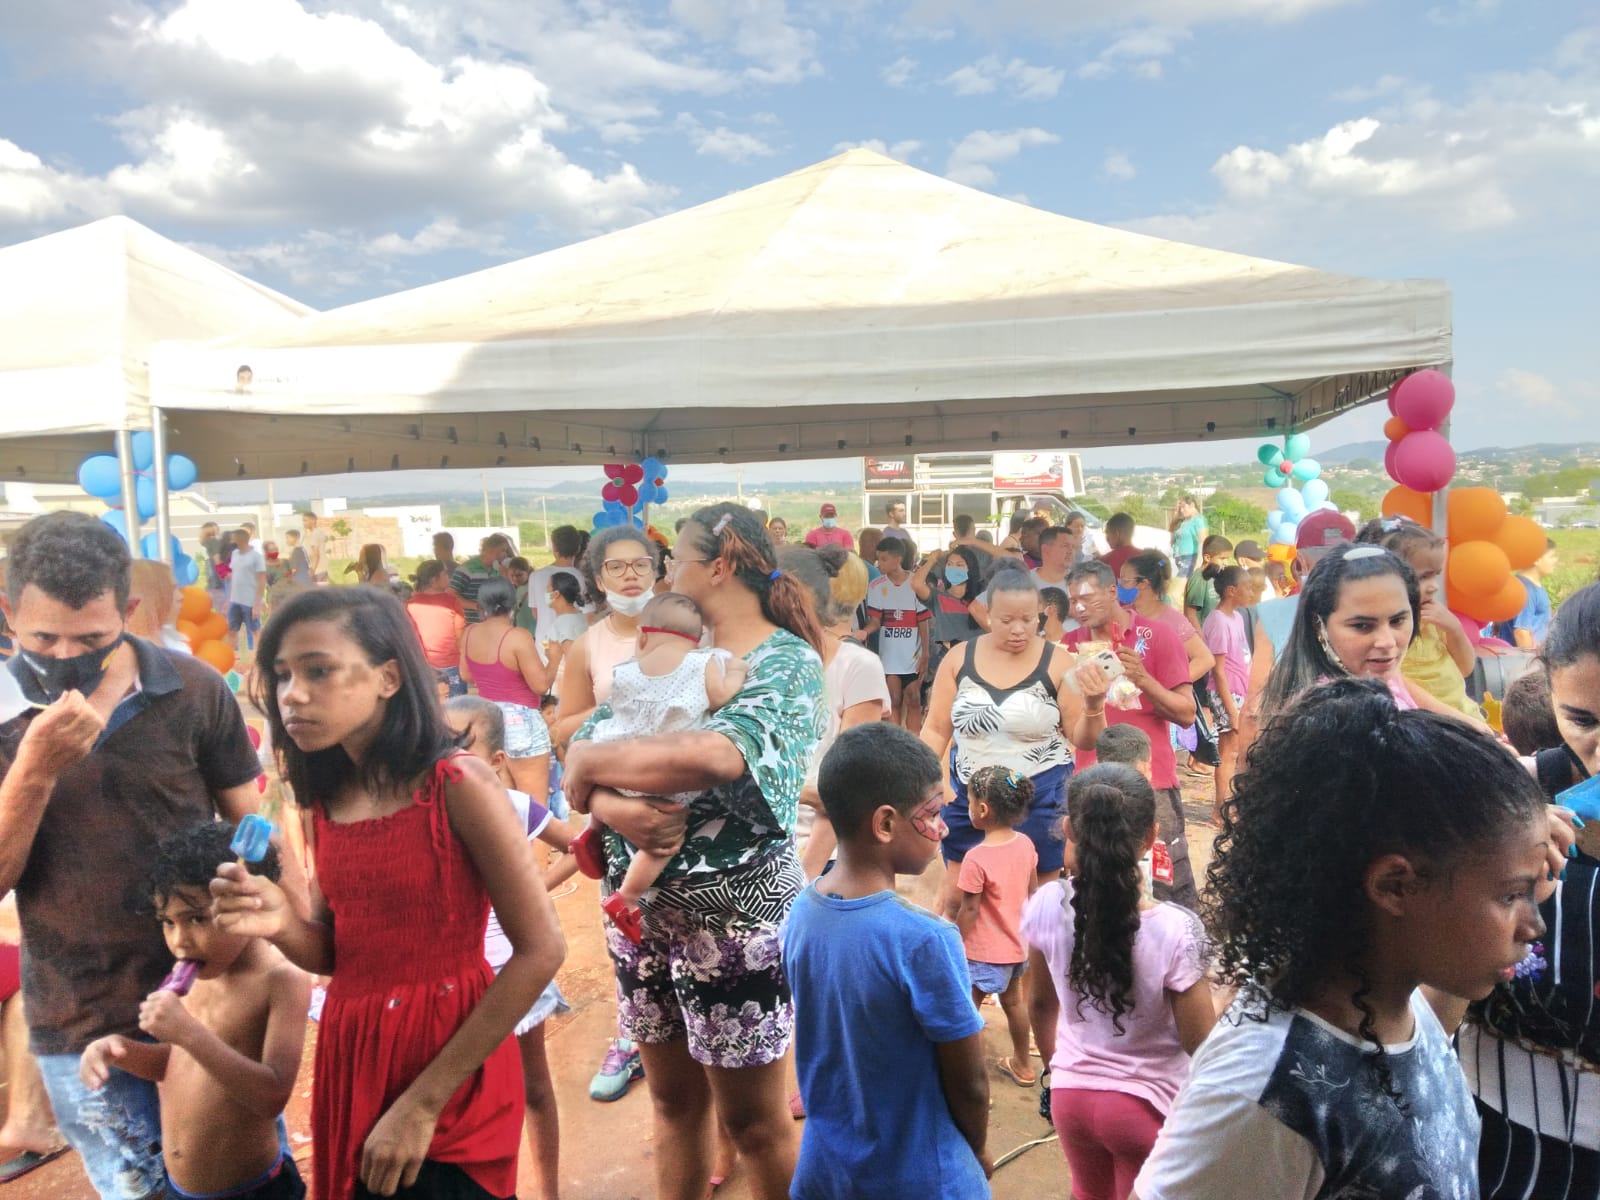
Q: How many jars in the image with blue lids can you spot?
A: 0